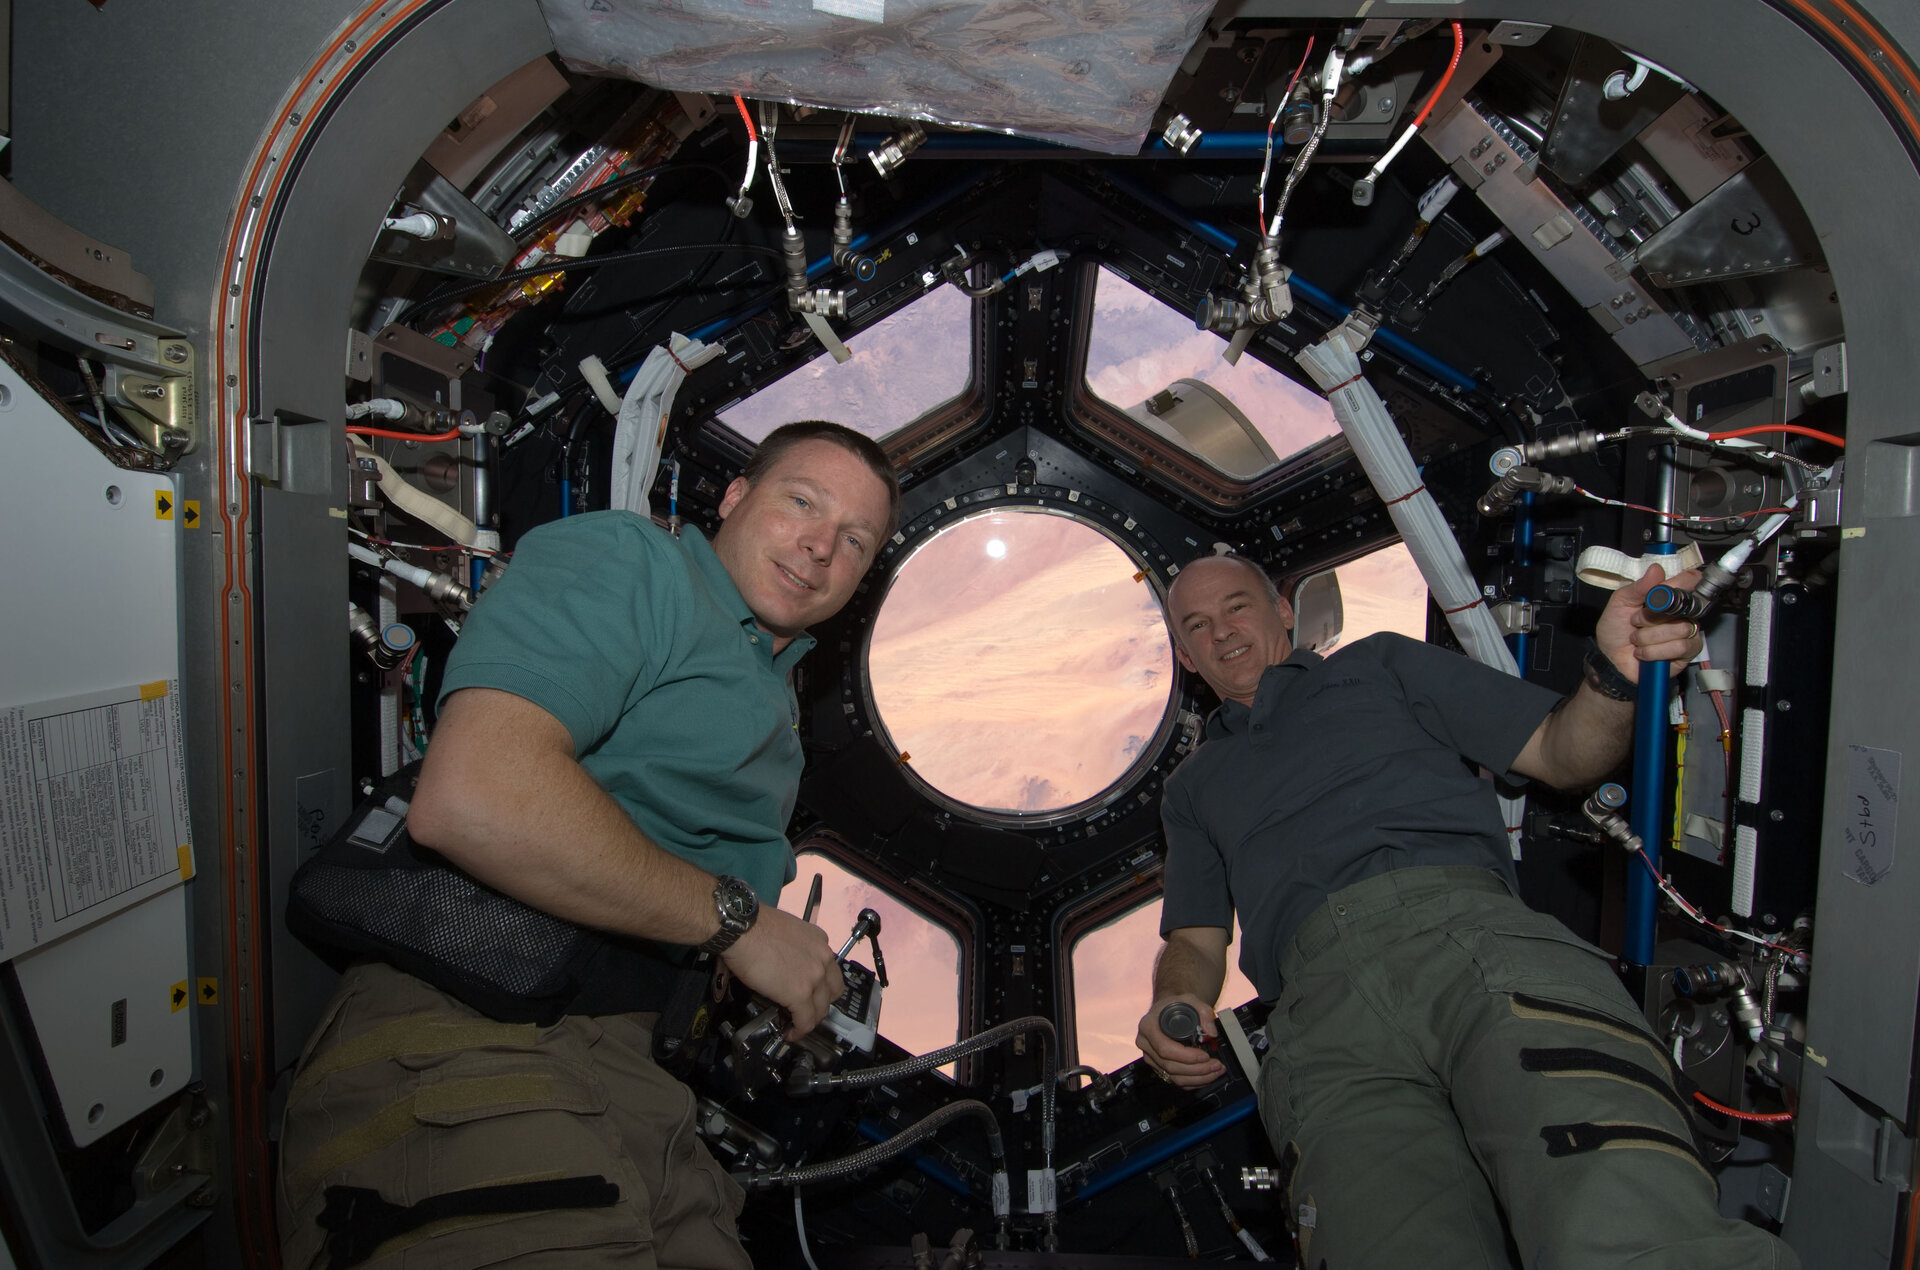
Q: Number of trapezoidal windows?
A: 5